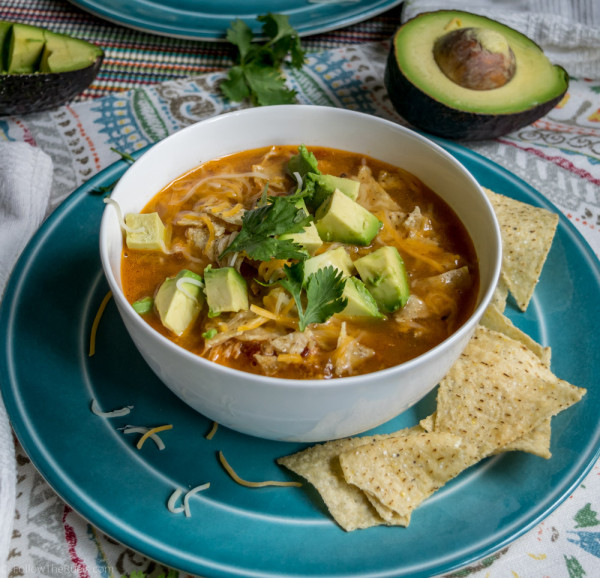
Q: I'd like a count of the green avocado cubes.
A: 9